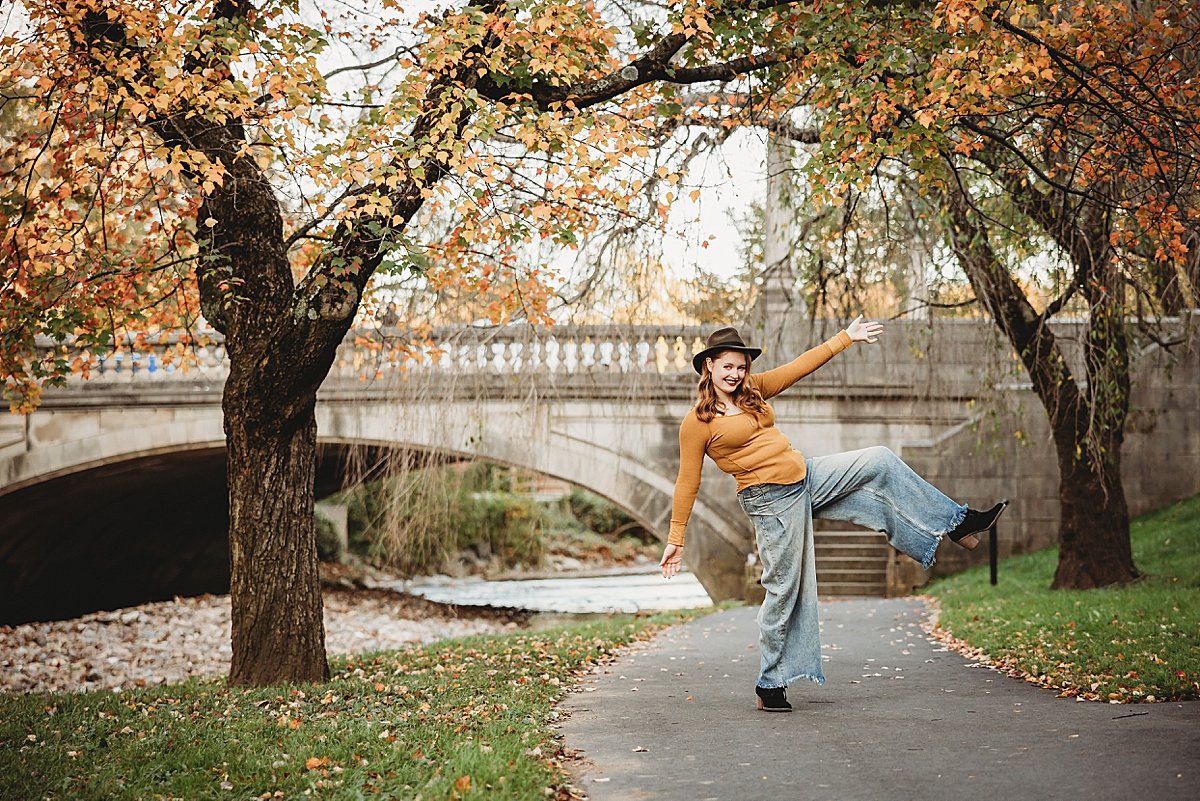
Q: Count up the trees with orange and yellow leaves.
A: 2